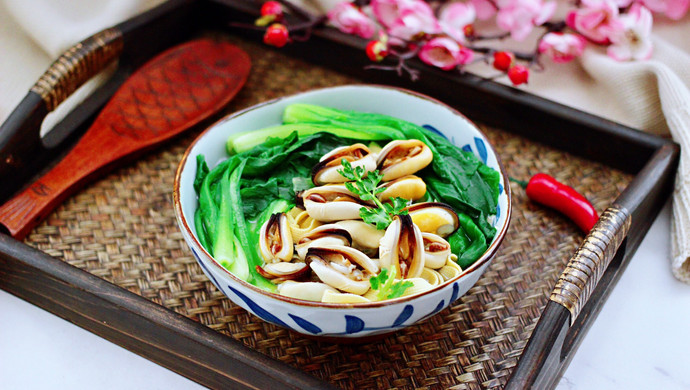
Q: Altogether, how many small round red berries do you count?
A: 5